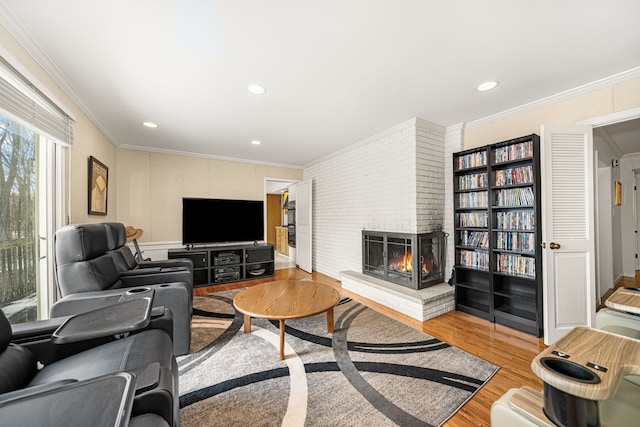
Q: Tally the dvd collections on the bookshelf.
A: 12